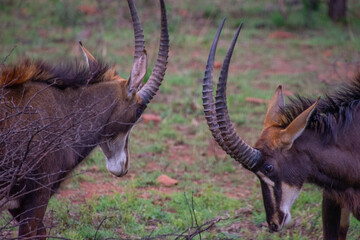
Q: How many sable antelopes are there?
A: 2